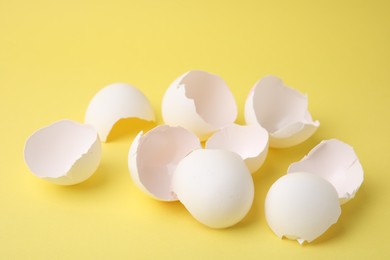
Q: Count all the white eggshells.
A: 9